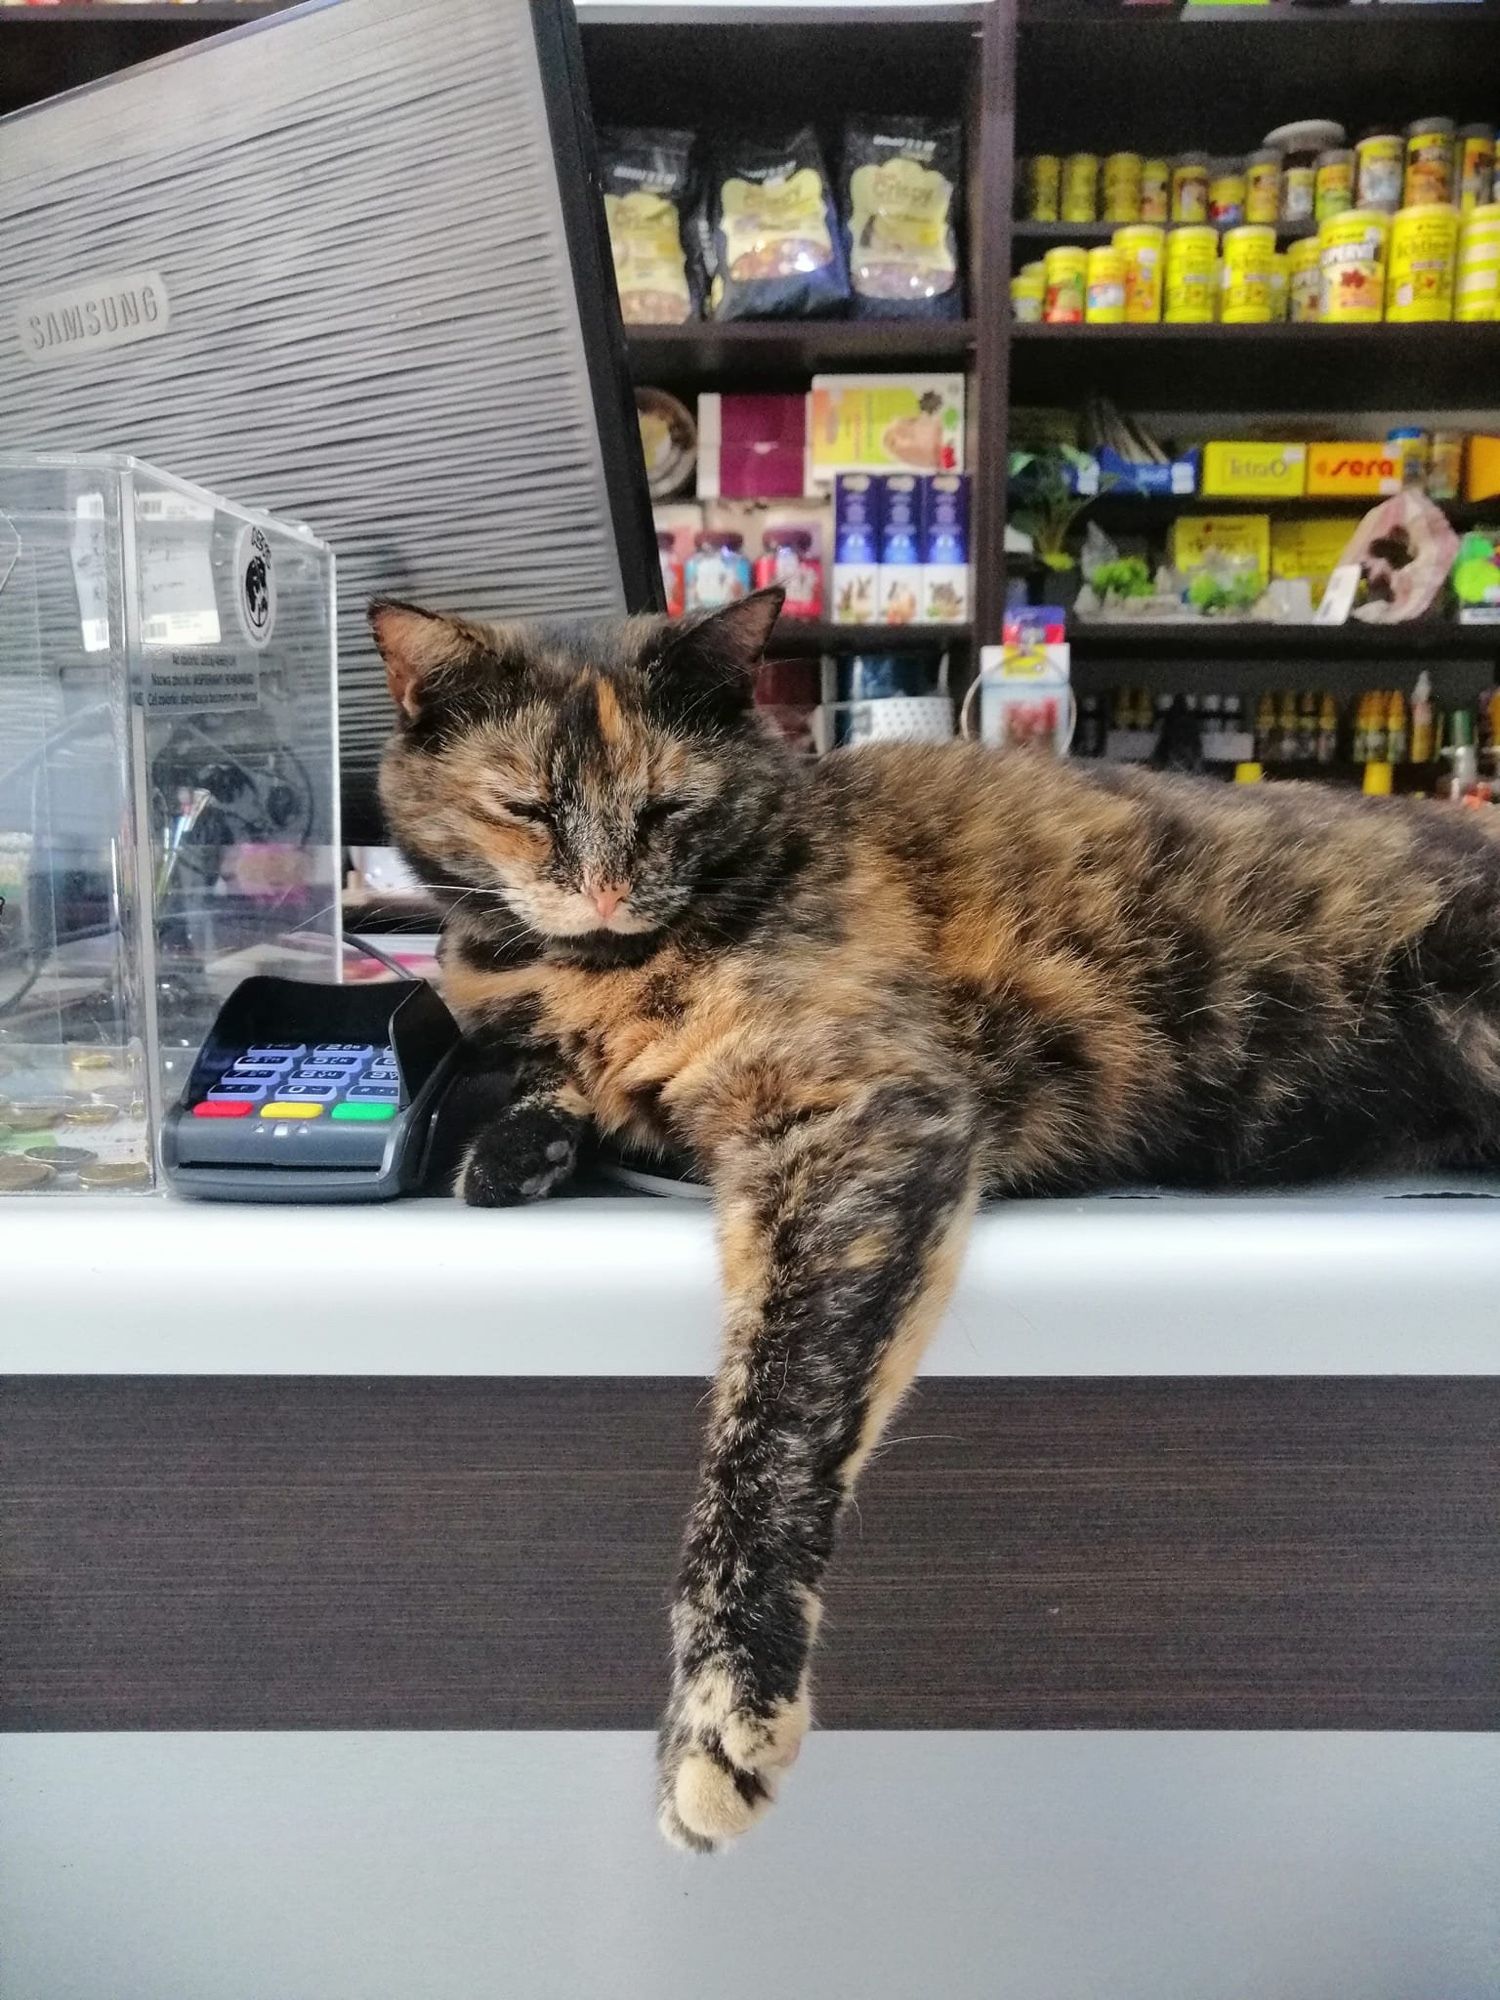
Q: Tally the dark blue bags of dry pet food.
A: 3